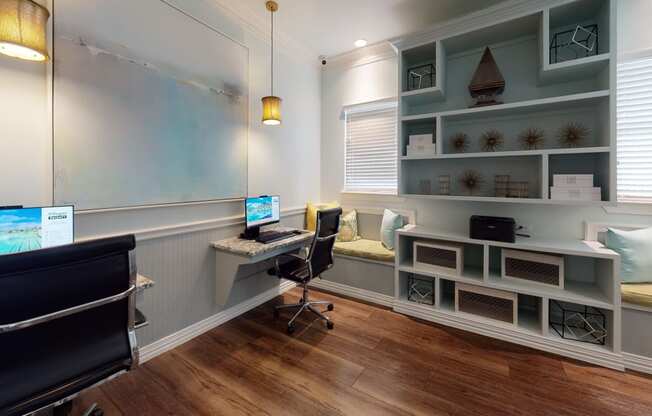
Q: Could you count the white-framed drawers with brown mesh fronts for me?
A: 3